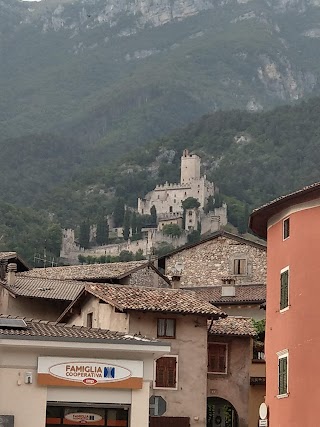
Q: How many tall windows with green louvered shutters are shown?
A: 2